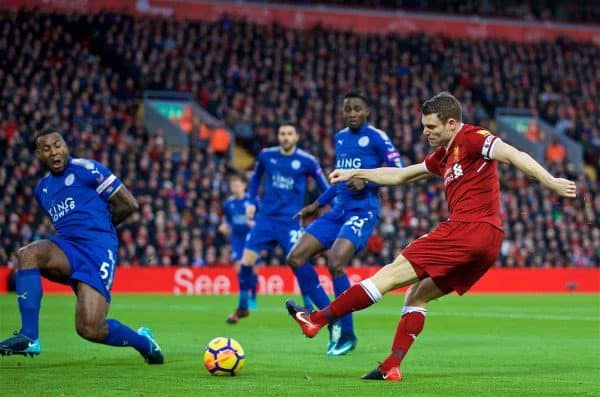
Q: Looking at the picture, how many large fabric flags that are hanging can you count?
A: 0